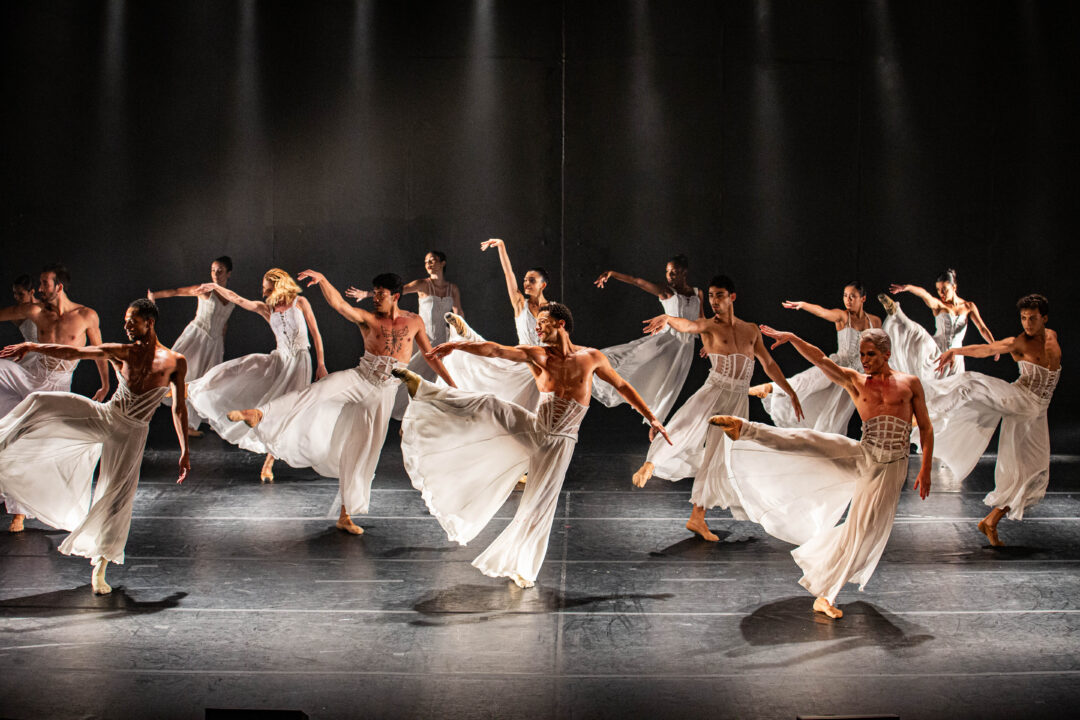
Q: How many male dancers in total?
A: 7